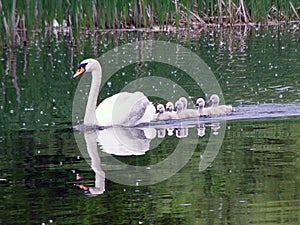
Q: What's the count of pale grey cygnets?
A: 6